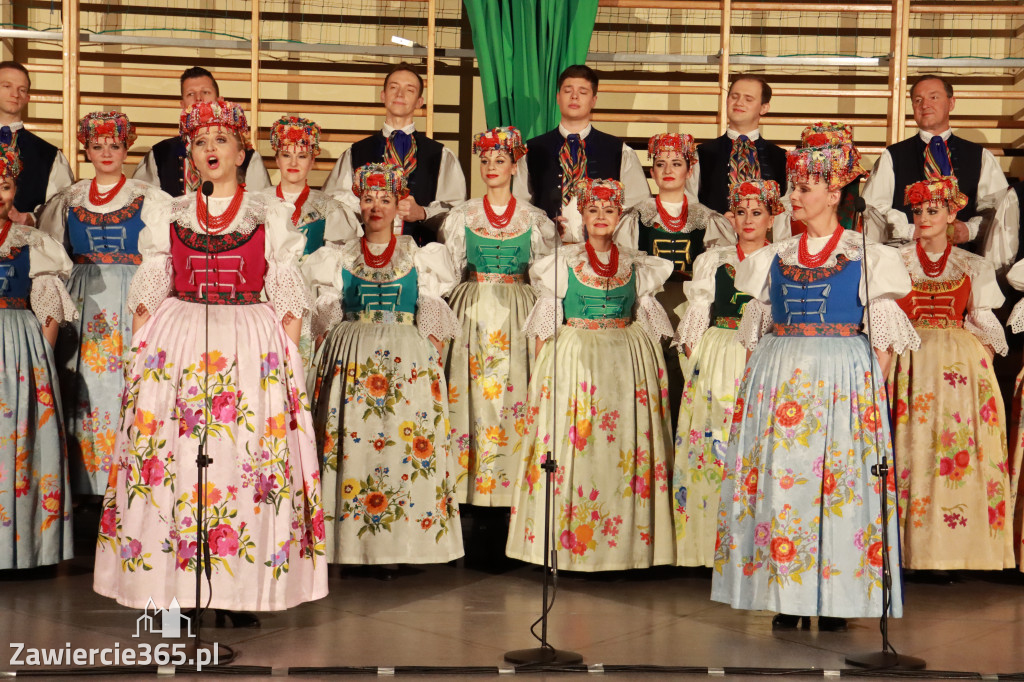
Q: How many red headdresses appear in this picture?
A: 12